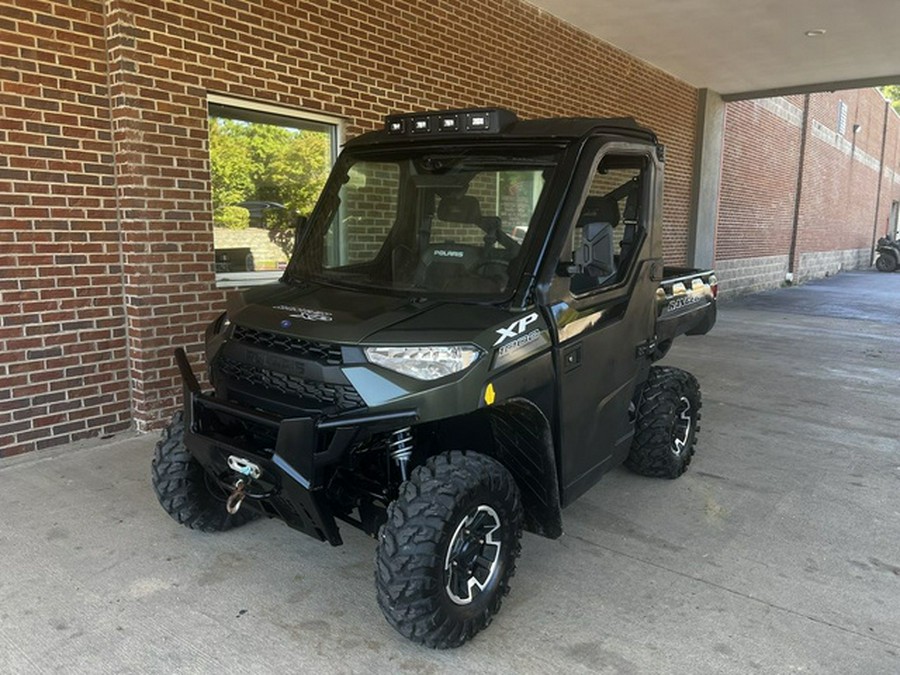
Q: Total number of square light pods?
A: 4